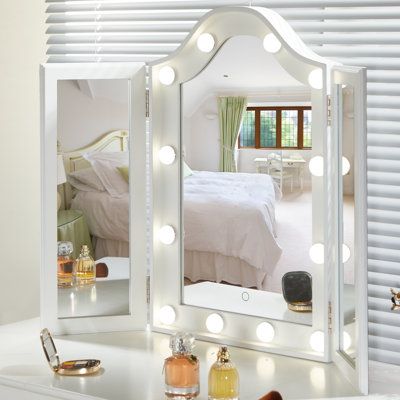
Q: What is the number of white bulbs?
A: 12